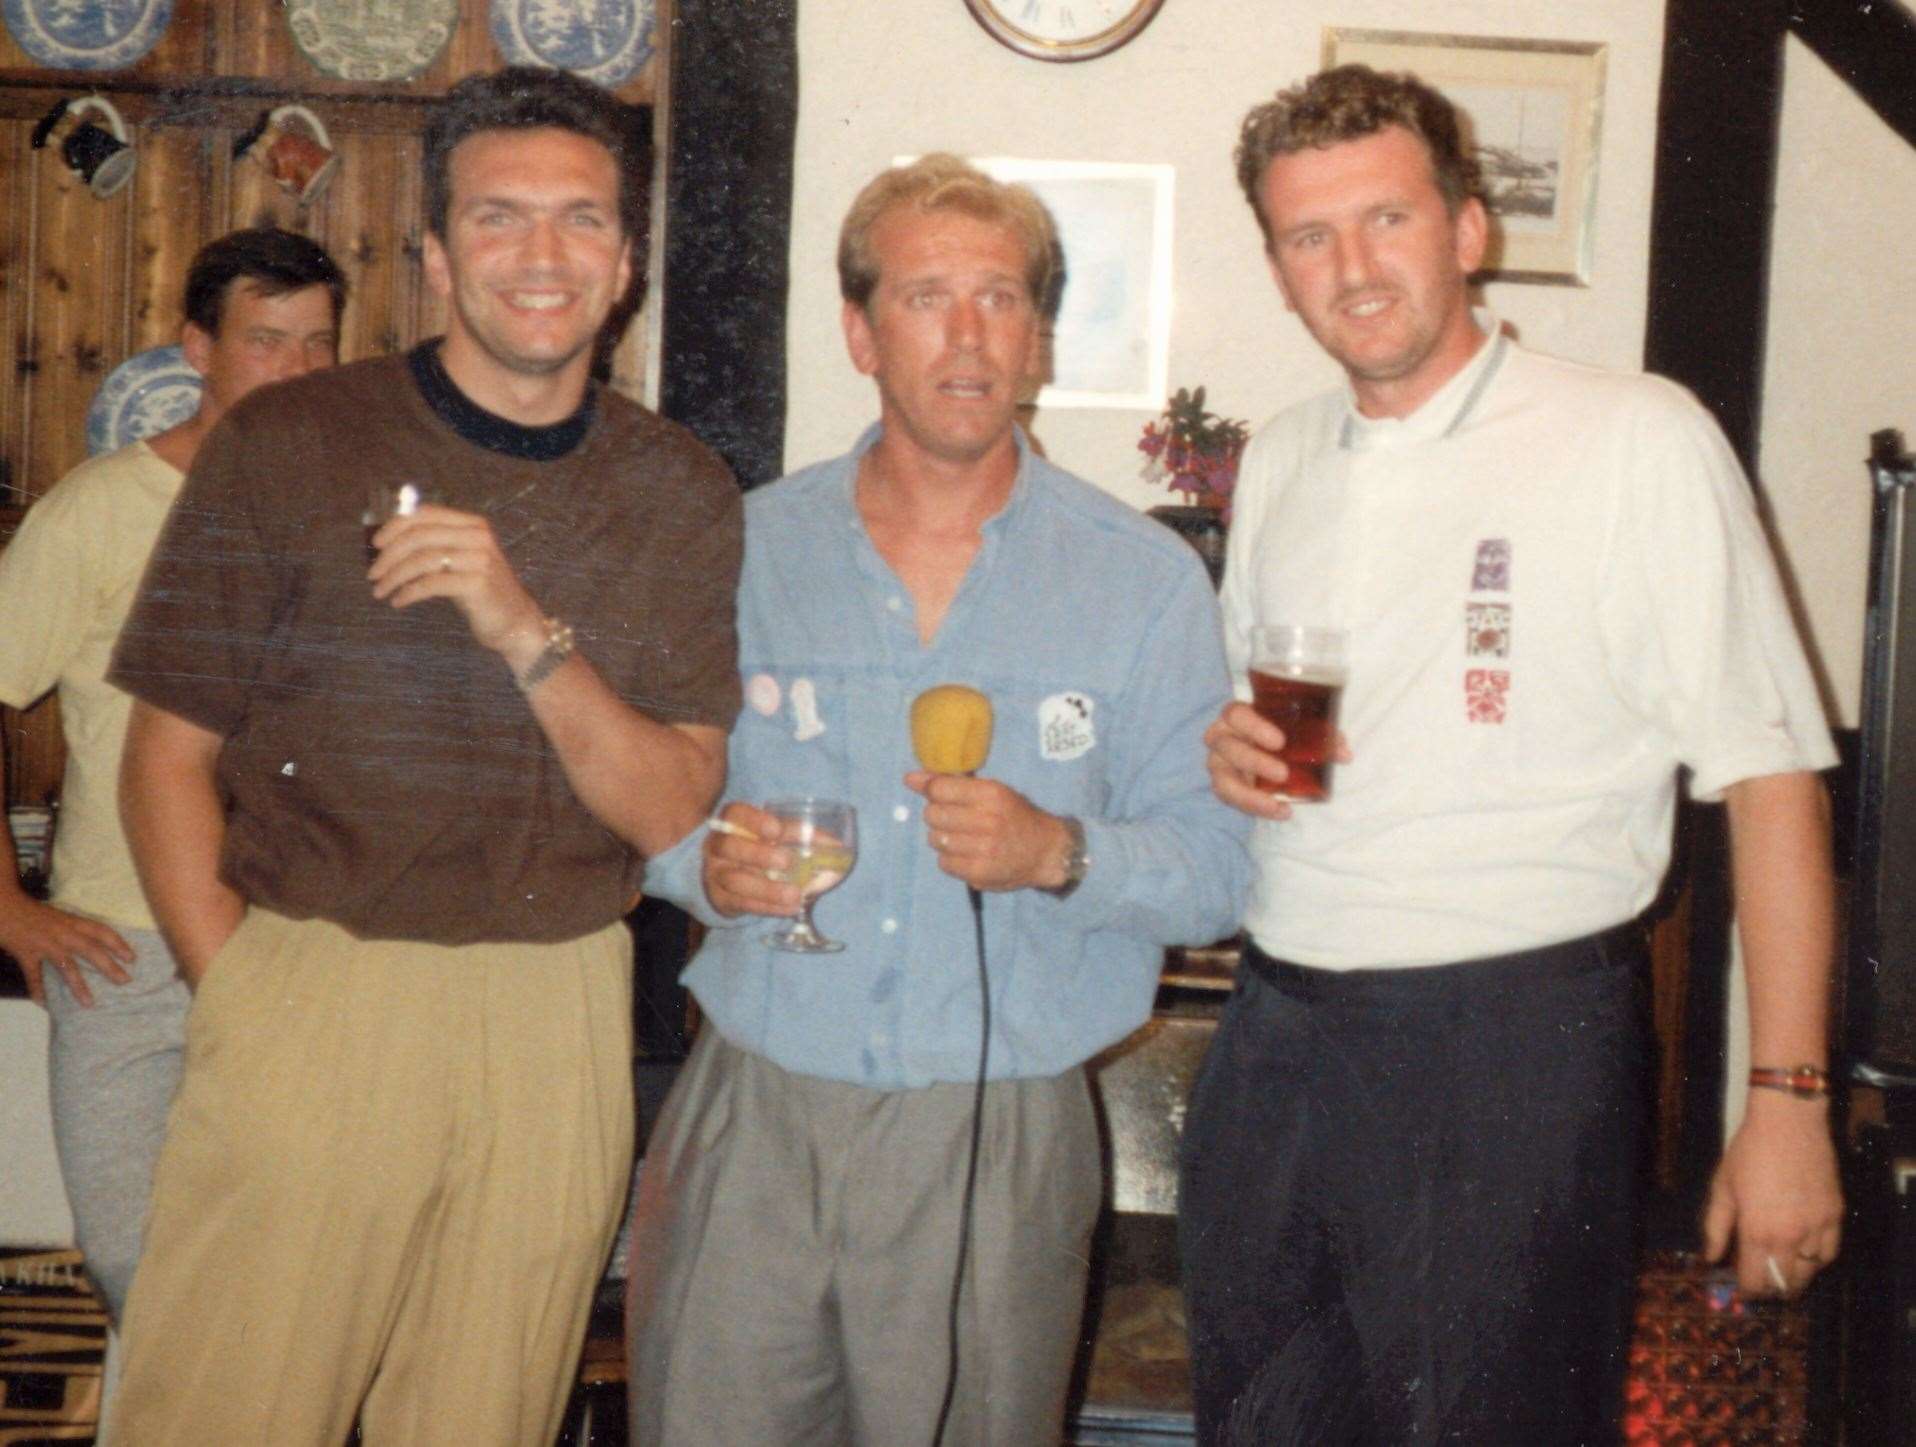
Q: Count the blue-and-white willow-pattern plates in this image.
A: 3